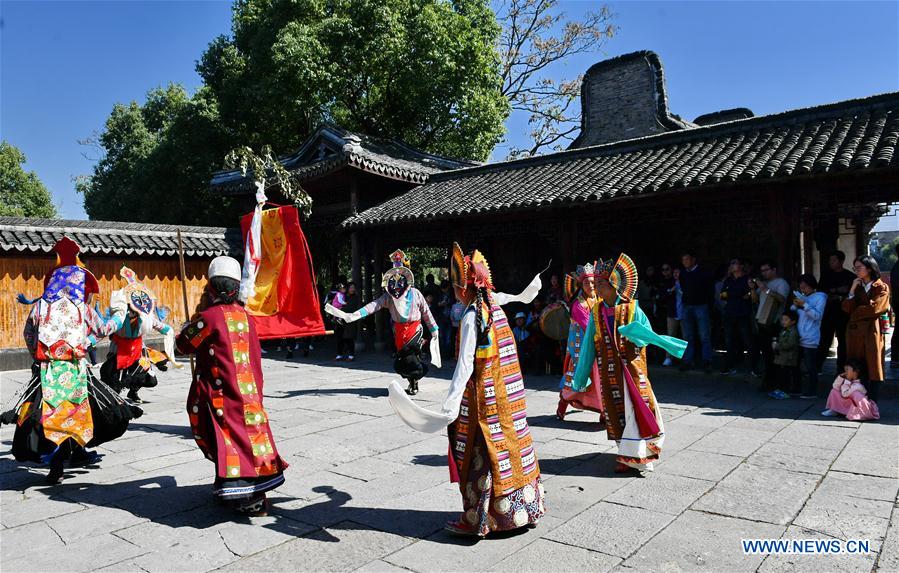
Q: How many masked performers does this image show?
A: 3